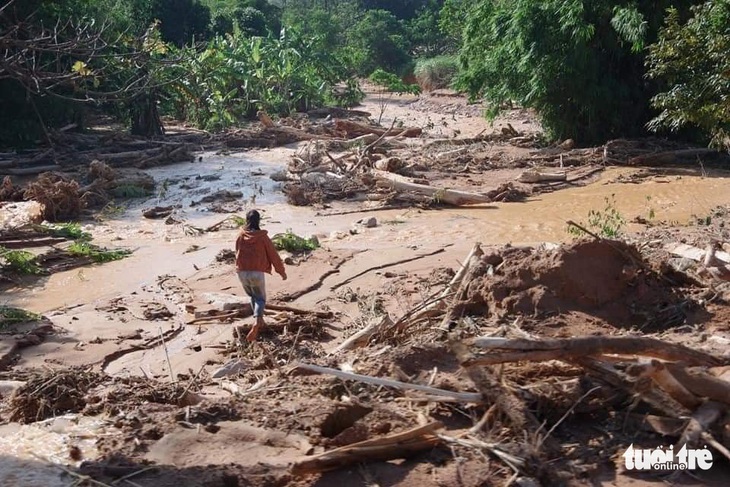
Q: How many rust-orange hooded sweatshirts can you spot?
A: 1